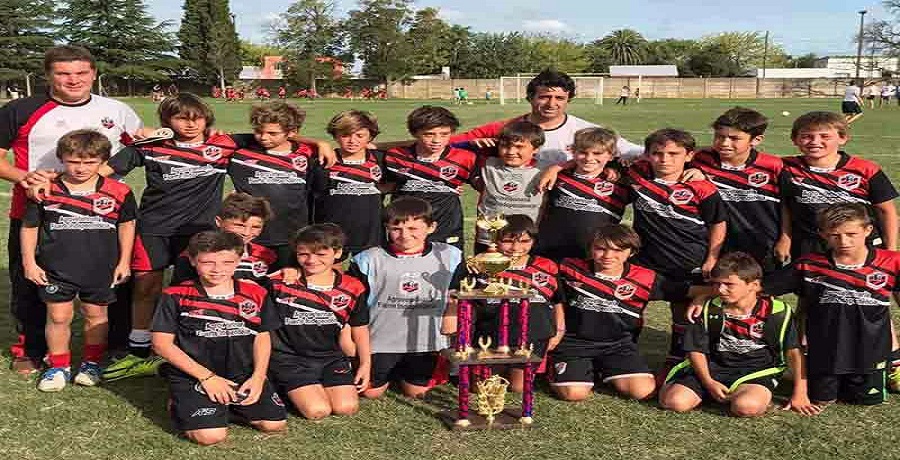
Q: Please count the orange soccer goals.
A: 0